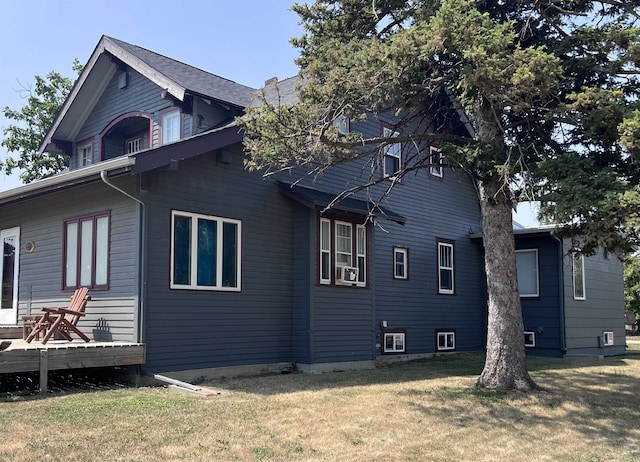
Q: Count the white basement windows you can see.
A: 4